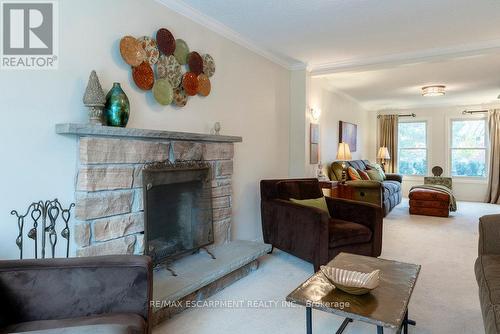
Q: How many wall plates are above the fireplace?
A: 12